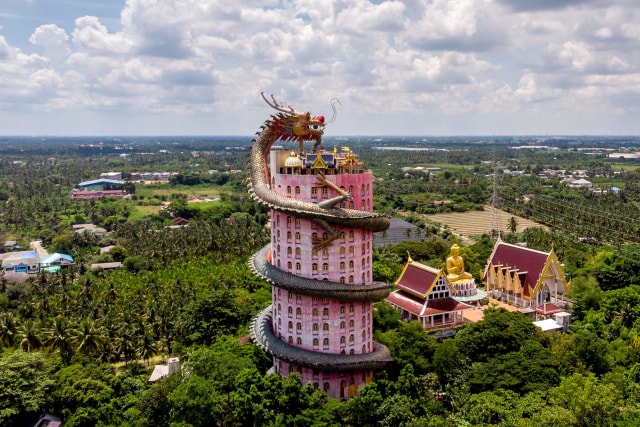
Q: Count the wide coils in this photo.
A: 3